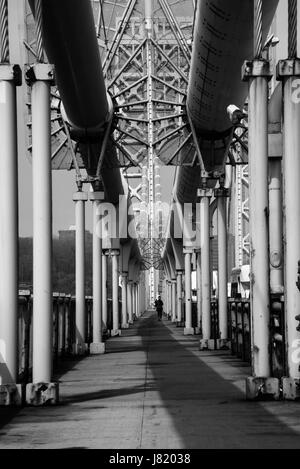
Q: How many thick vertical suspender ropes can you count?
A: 4